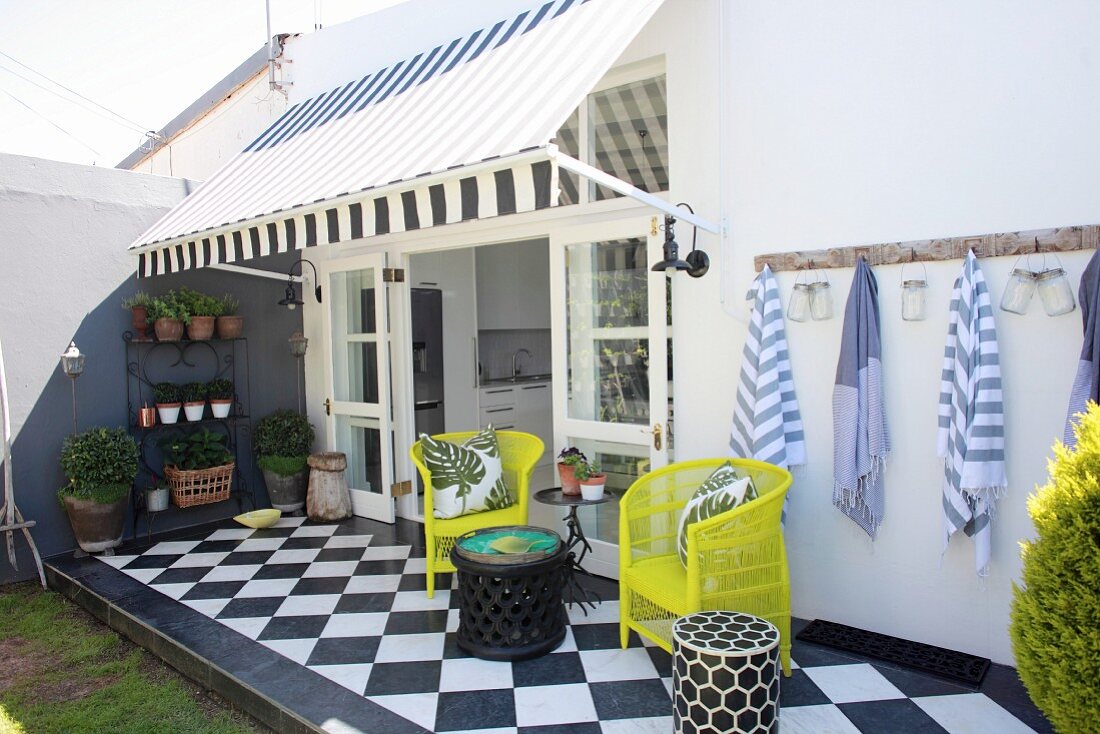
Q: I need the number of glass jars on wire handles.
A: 5